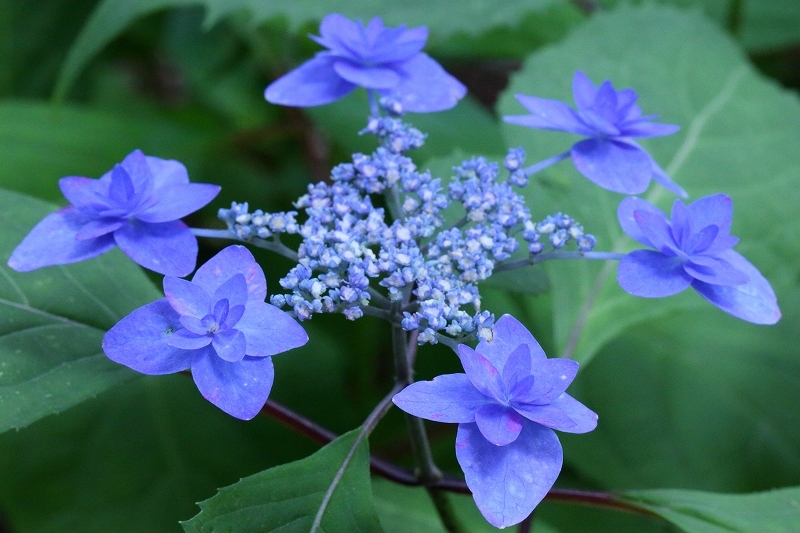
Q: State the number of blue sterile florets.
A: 6